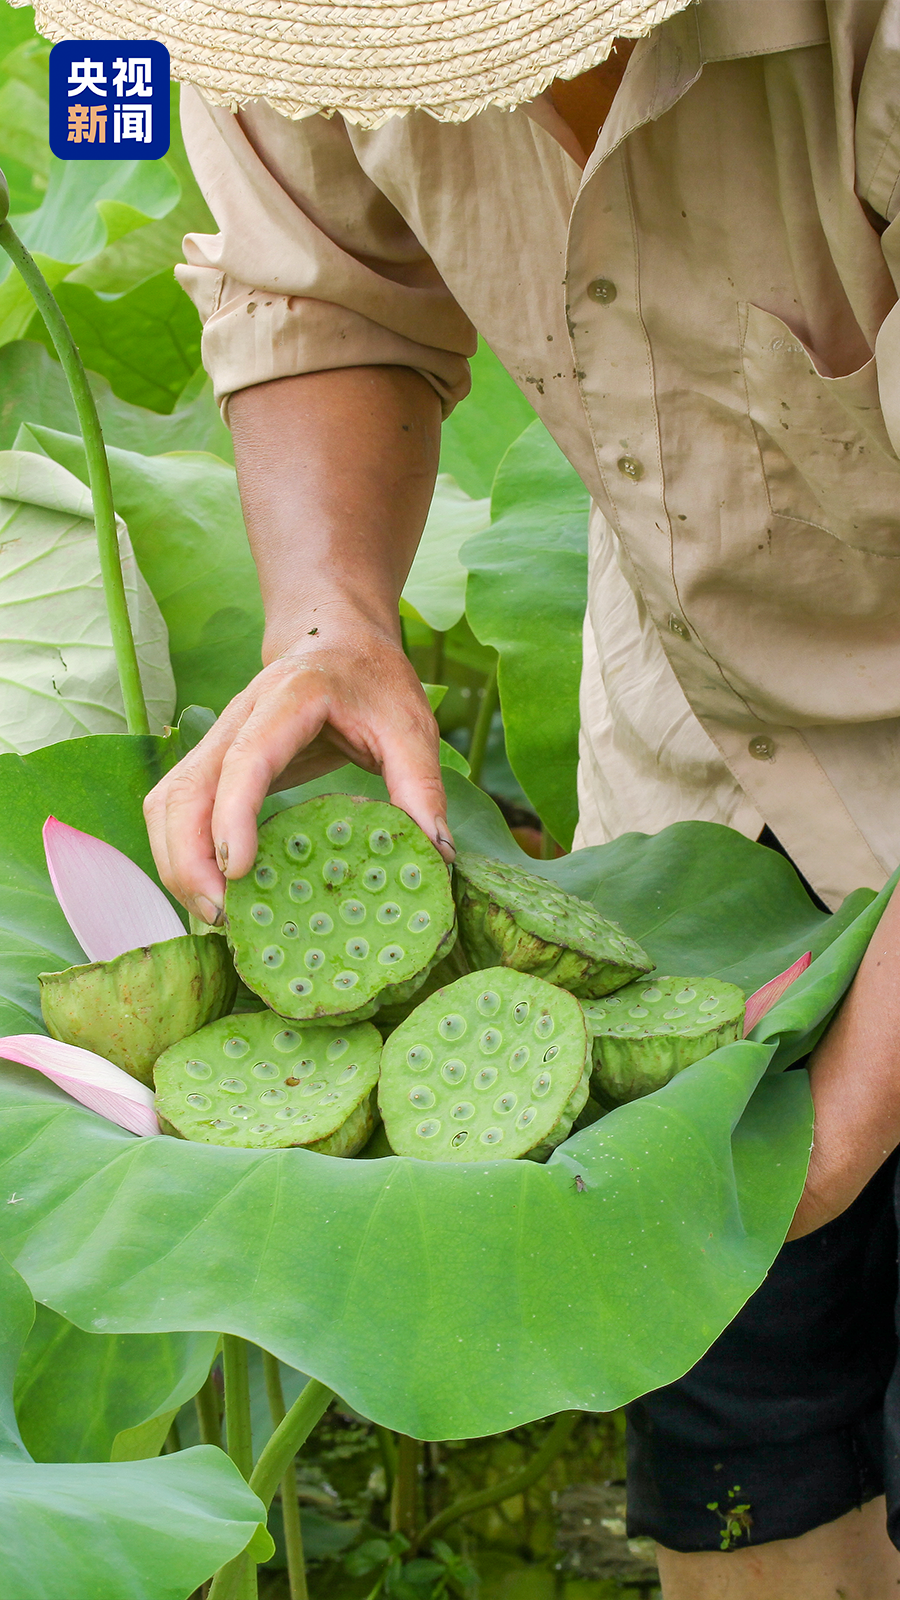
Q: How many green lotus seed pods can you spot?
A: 6